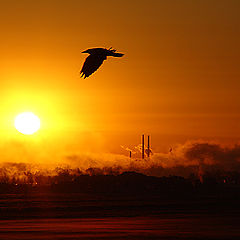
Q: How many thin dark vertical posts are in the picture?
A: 3